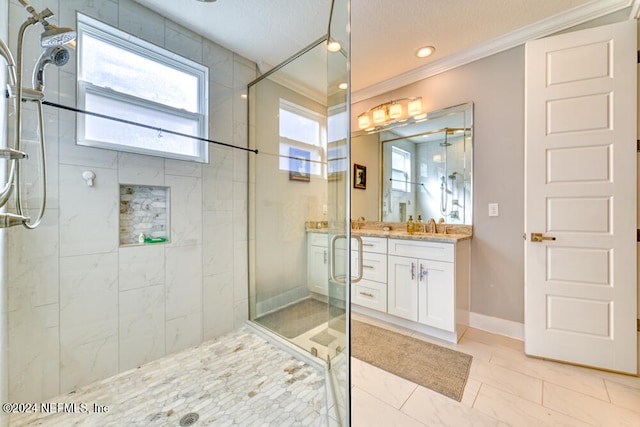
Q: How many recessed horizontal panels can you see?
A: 6